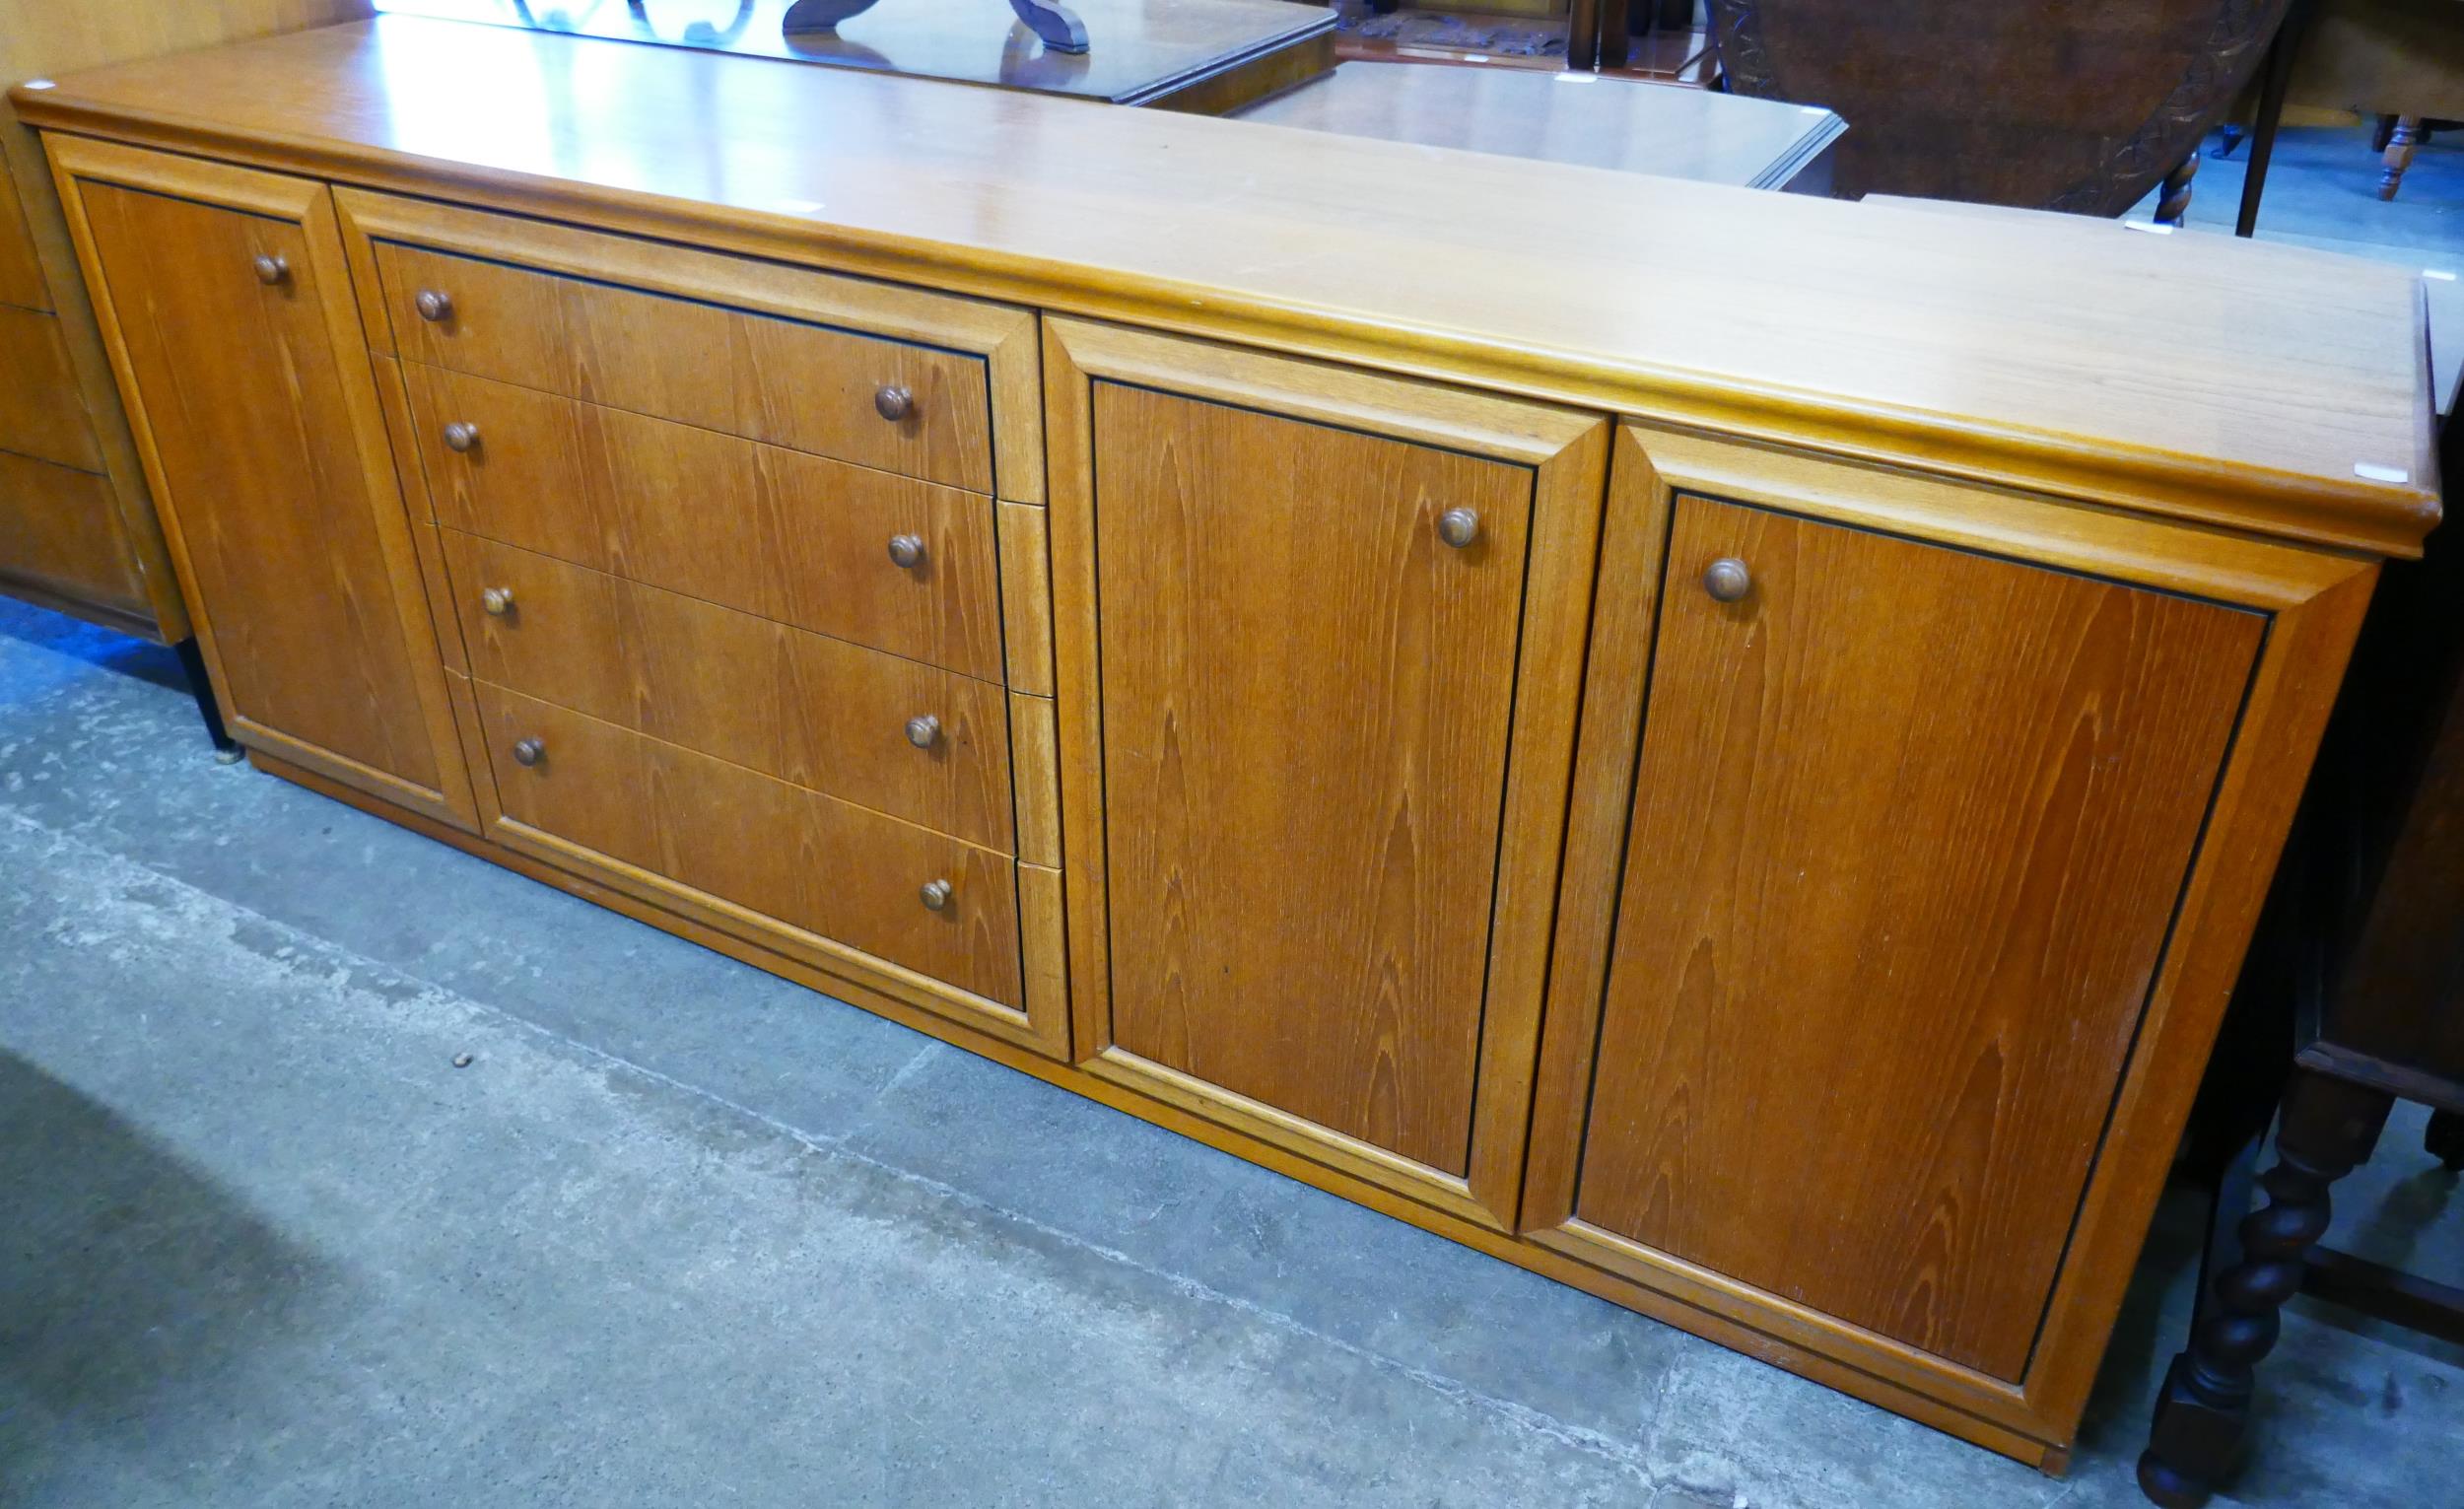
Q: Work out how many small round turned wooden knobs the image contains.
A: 11